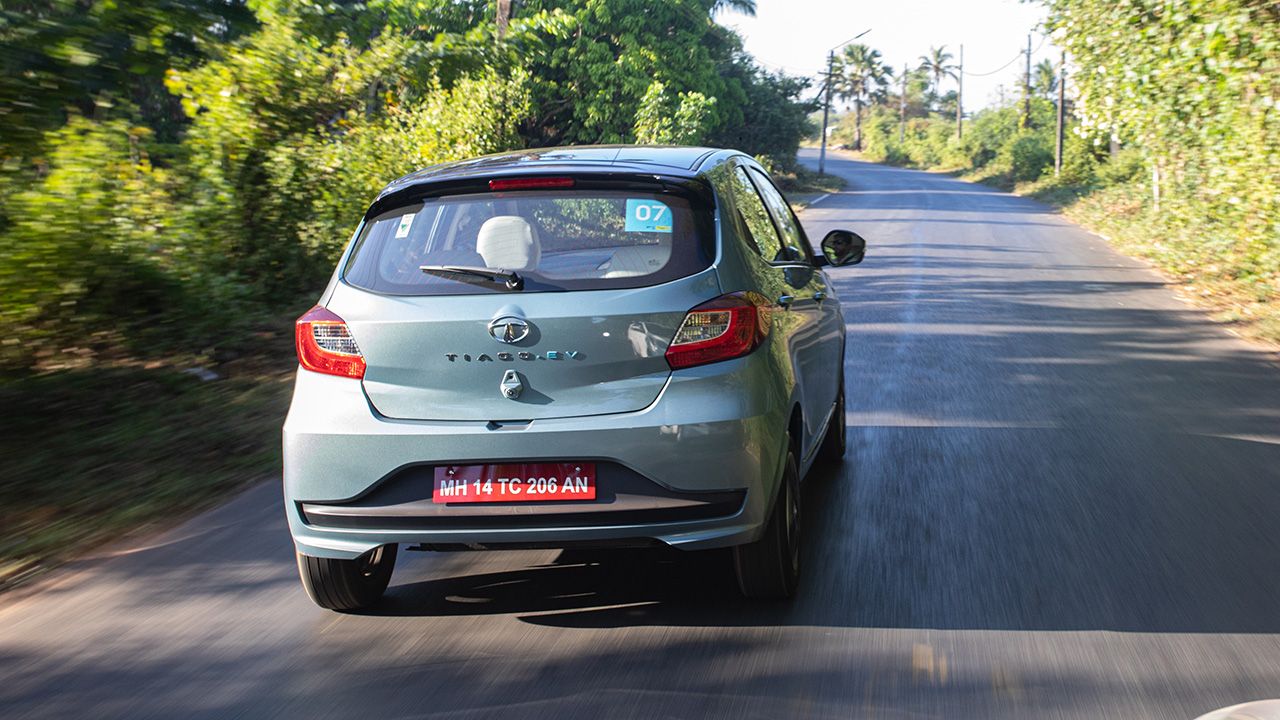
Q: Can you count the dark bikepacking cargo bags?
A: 0